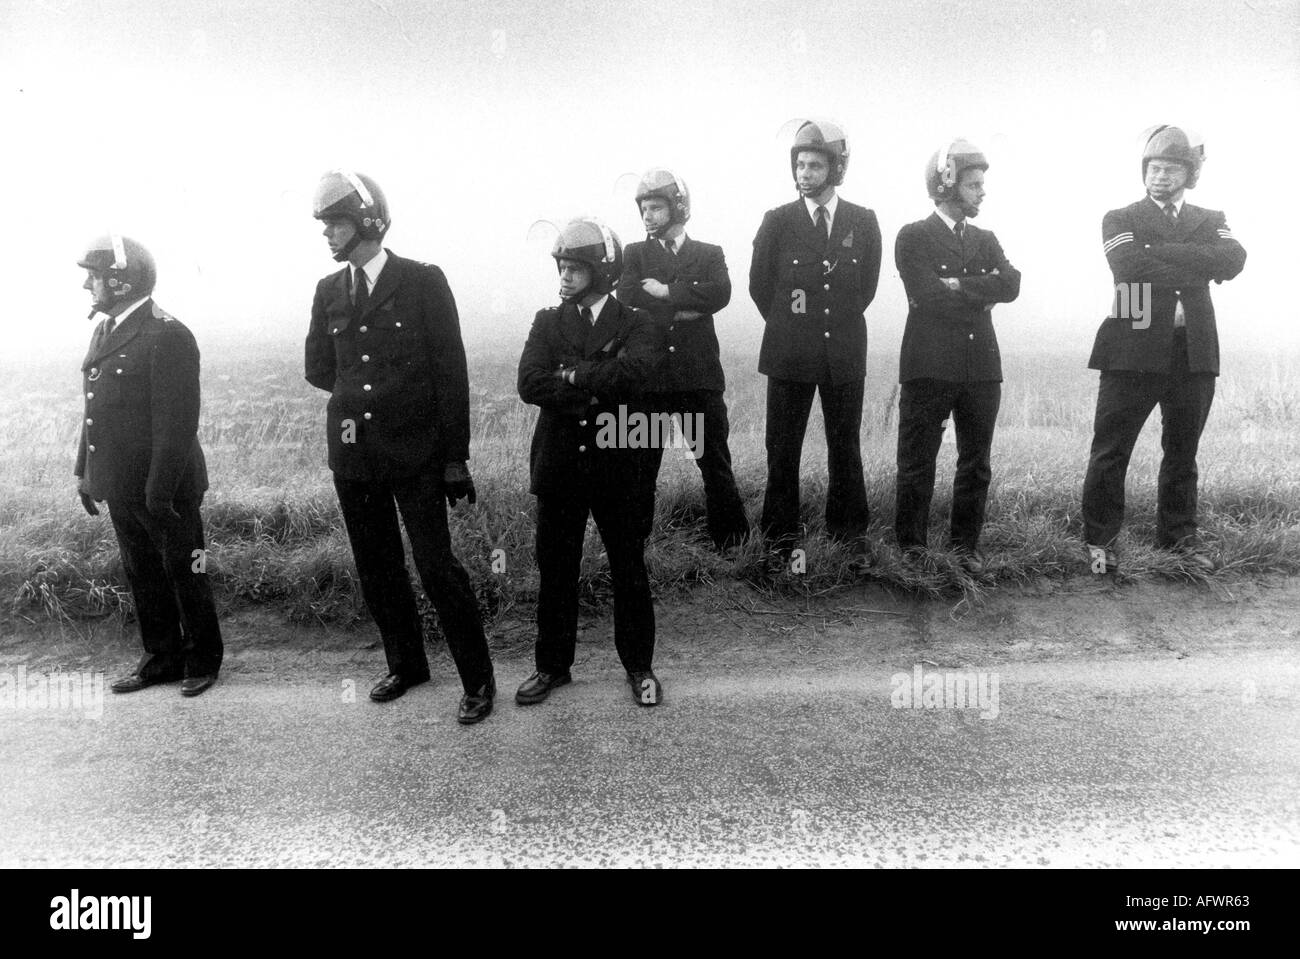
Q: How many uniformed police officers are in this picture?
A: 7